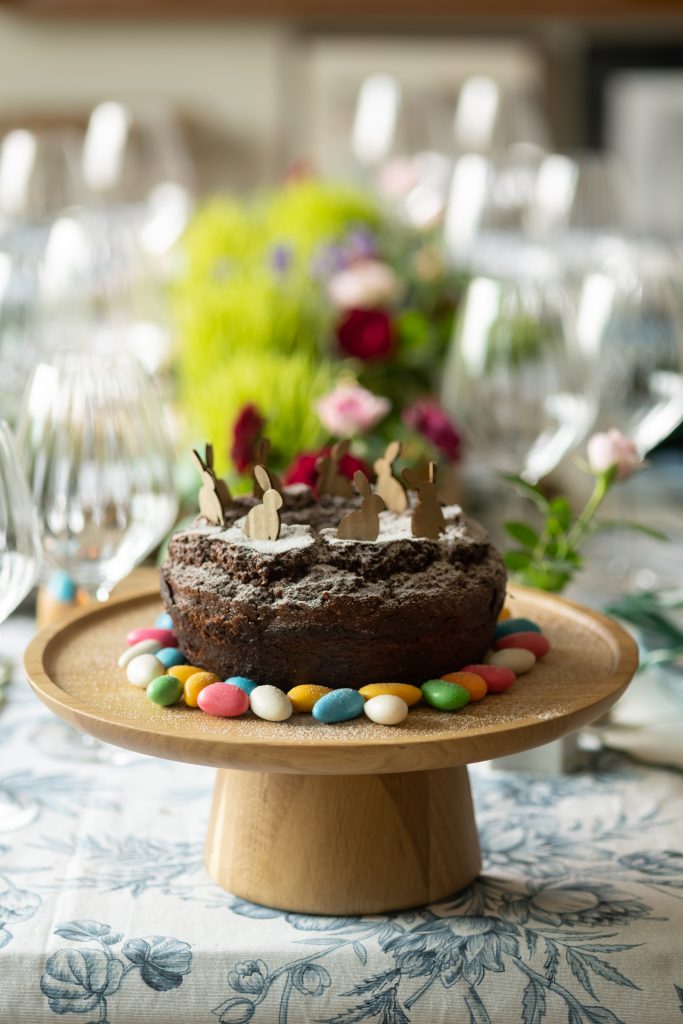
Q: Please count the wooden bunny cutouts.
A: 8